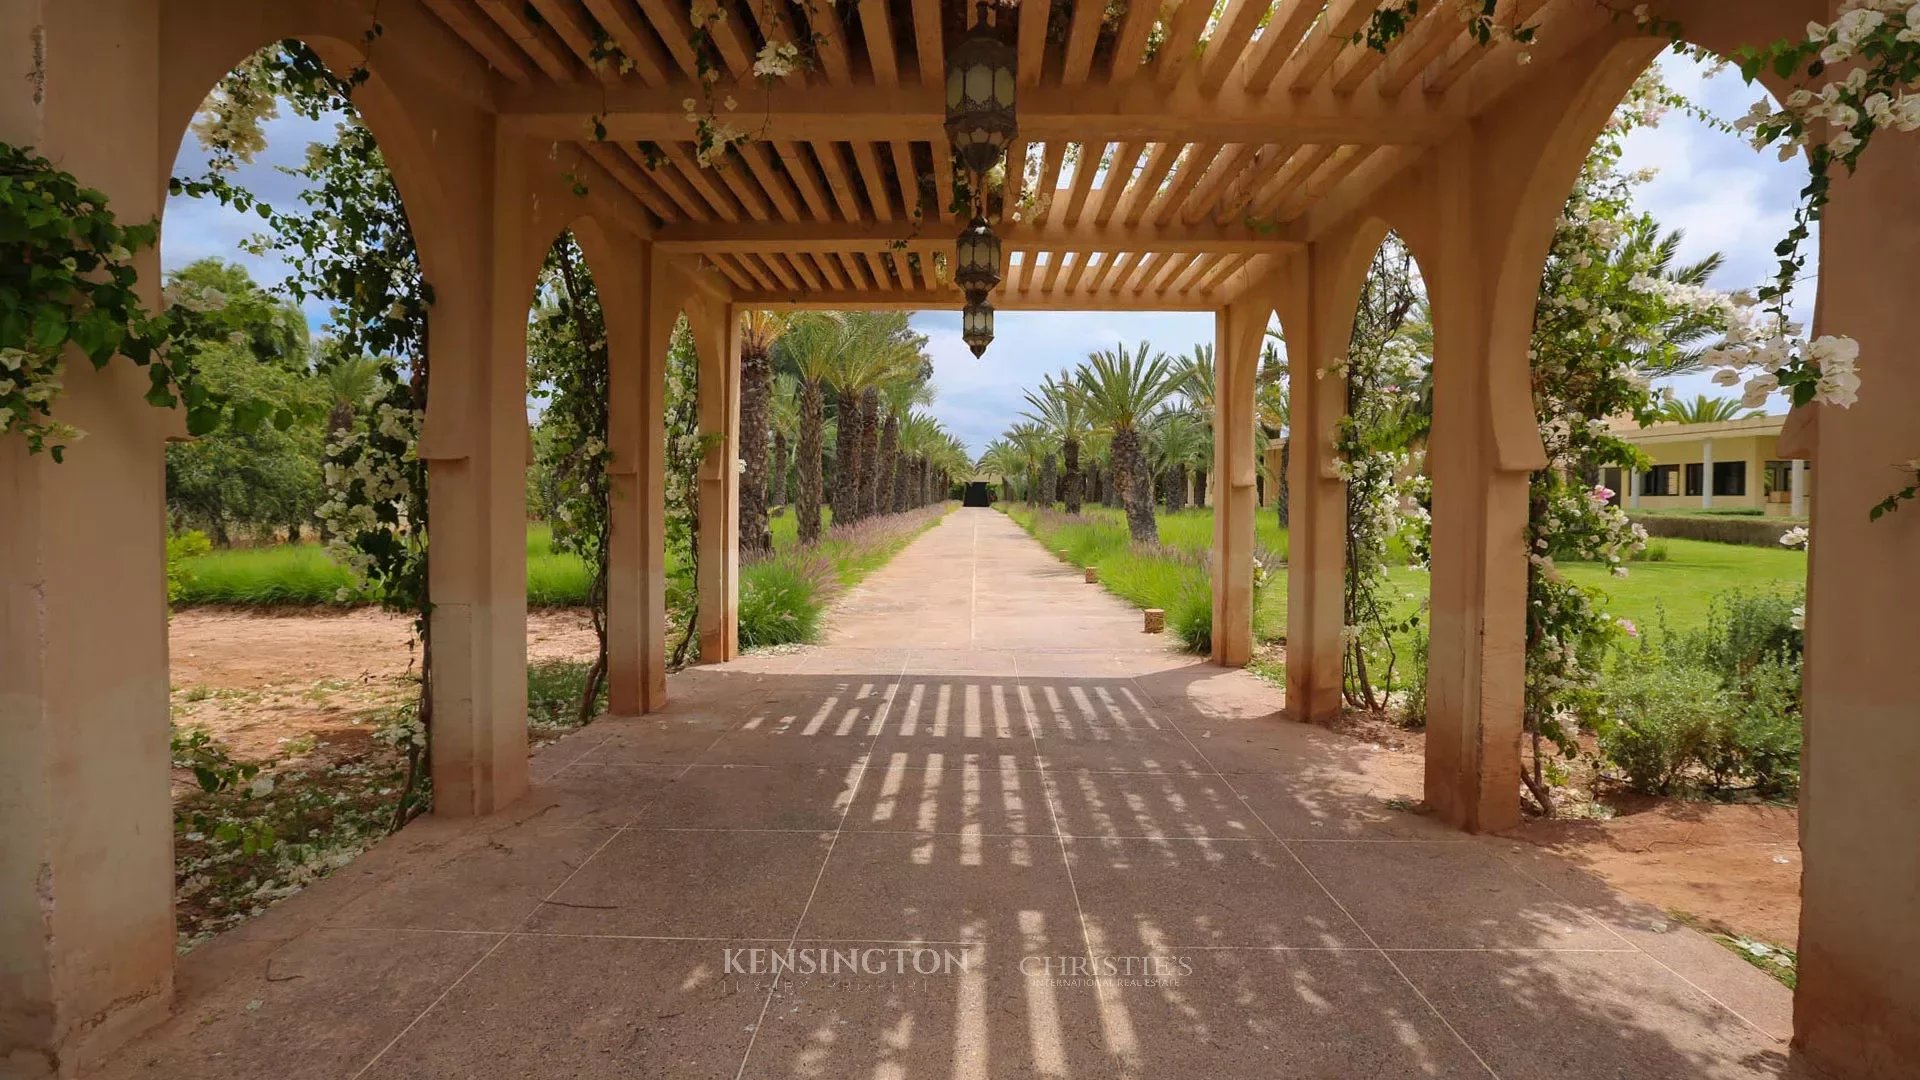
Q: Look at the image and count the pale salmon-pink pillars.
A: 8